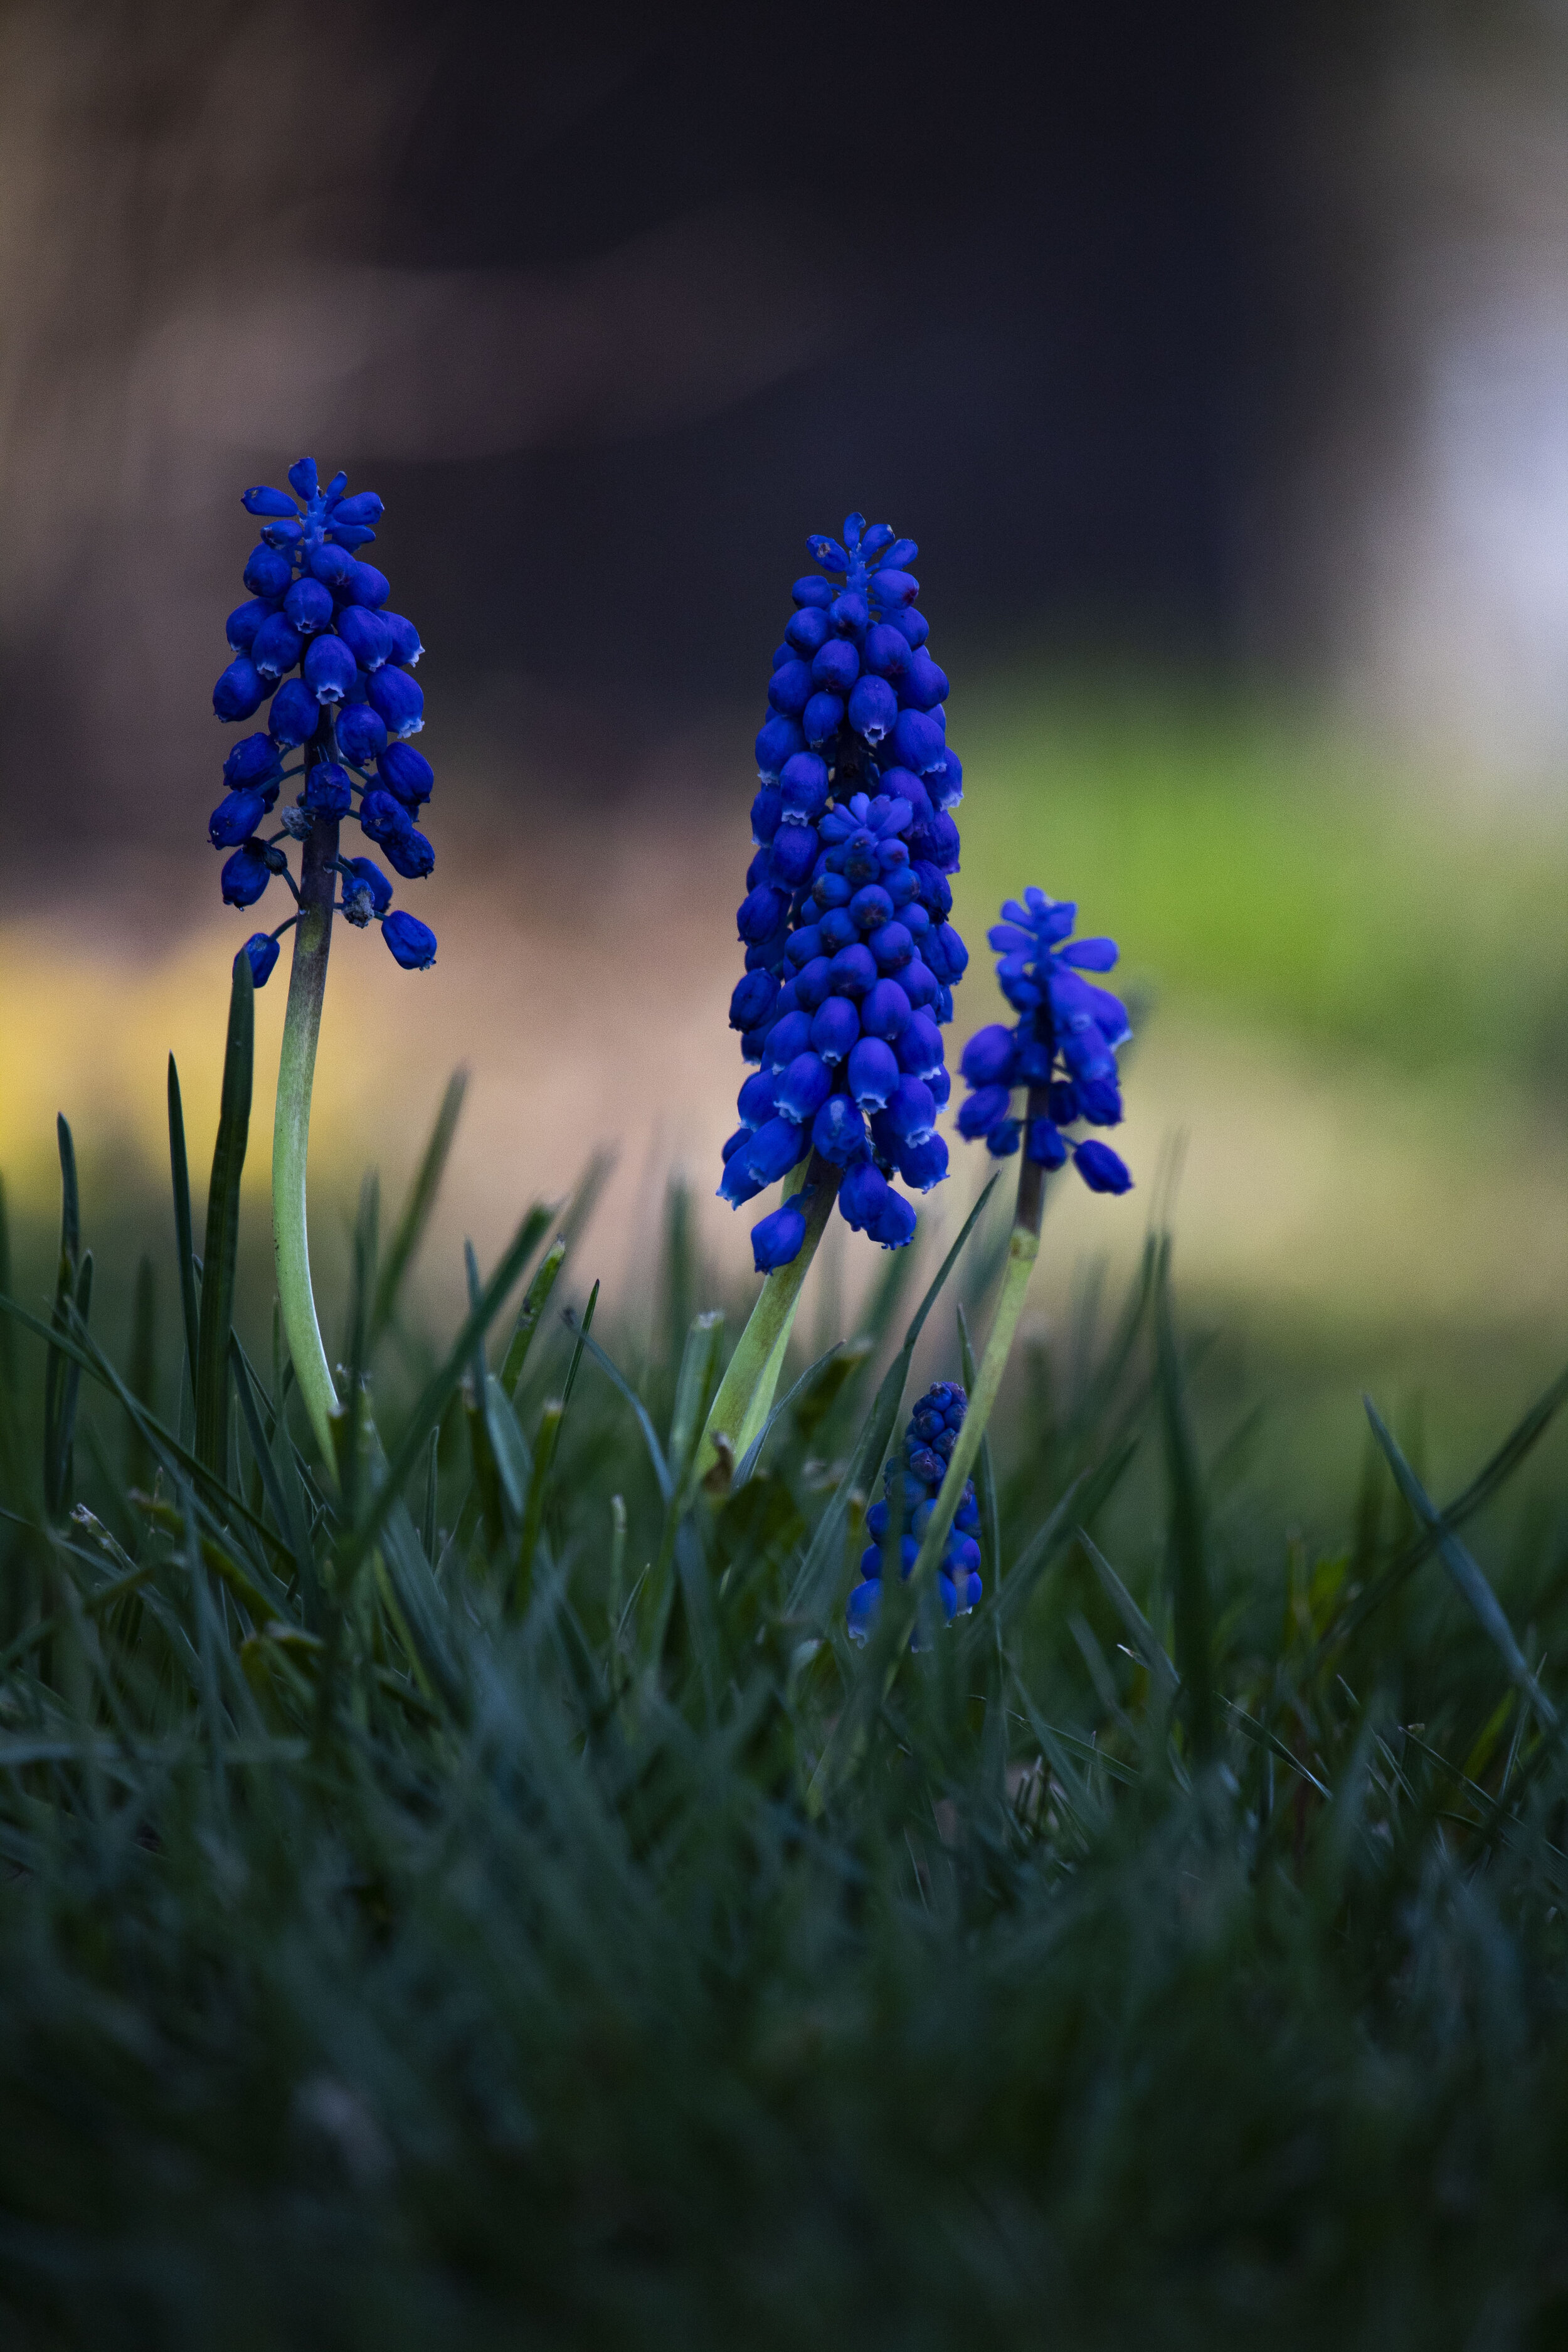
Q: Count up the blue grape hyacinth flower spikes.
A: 5